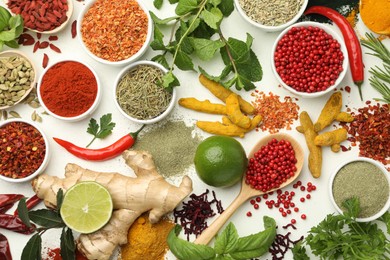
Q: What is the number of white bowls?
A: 7